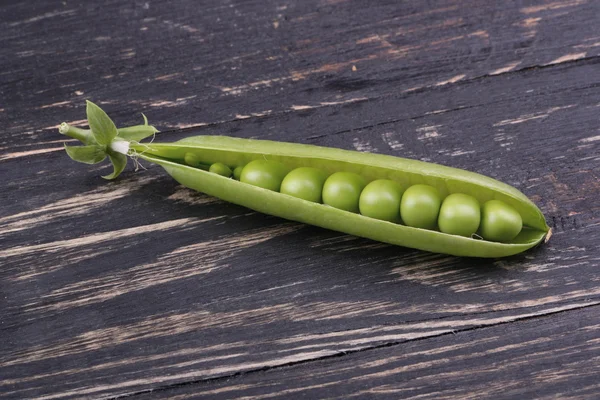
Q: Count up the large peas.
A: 7